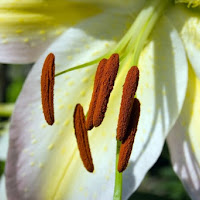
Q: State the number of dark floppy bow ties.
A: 0